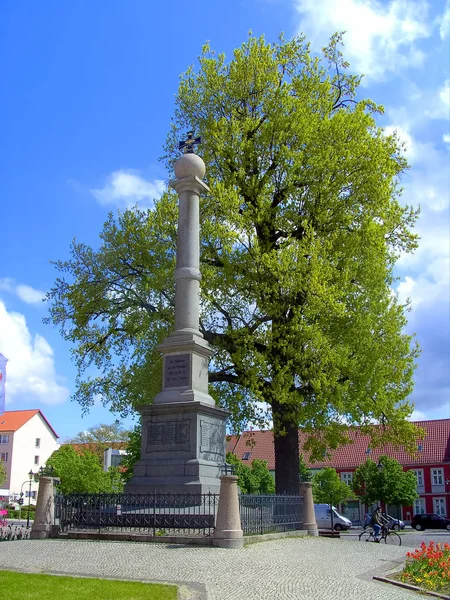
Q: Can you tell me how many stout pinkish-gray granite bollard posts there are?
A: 3